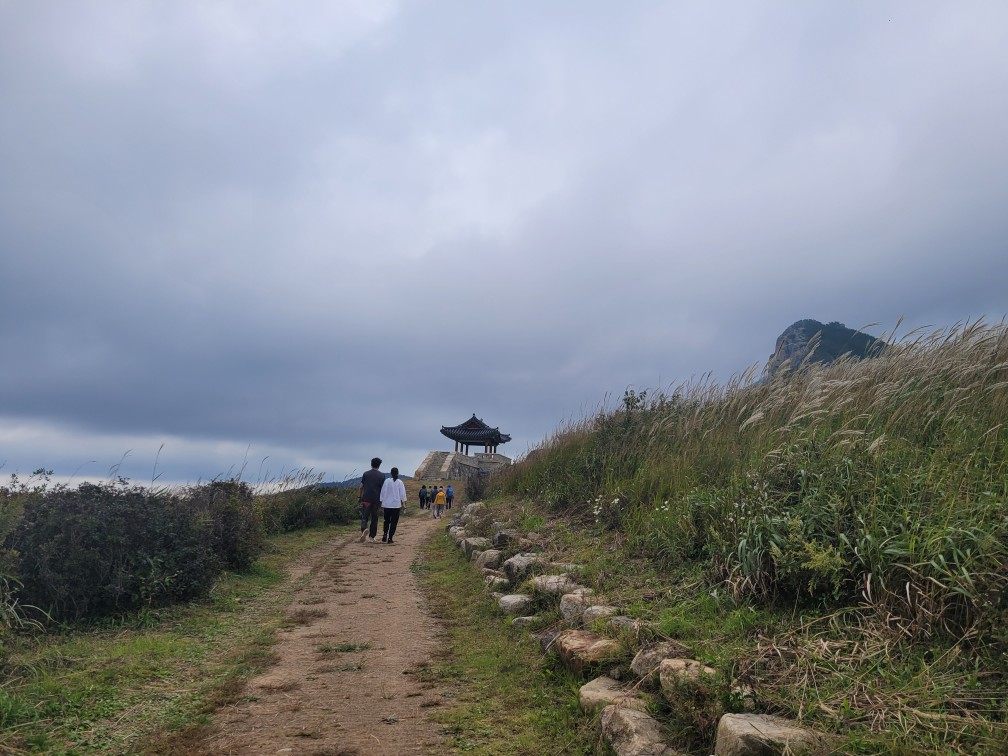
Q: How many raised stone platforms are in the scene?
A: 1